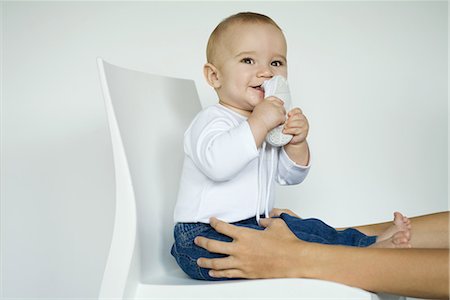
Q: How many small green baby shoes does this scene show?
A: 0